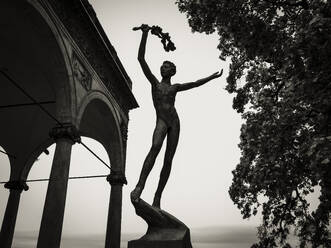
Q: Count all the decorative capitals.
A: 3